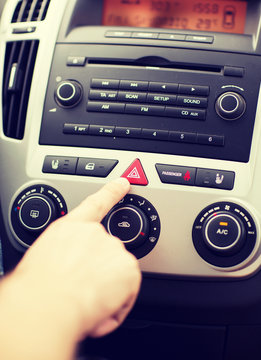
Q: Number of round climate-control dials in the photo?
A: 3